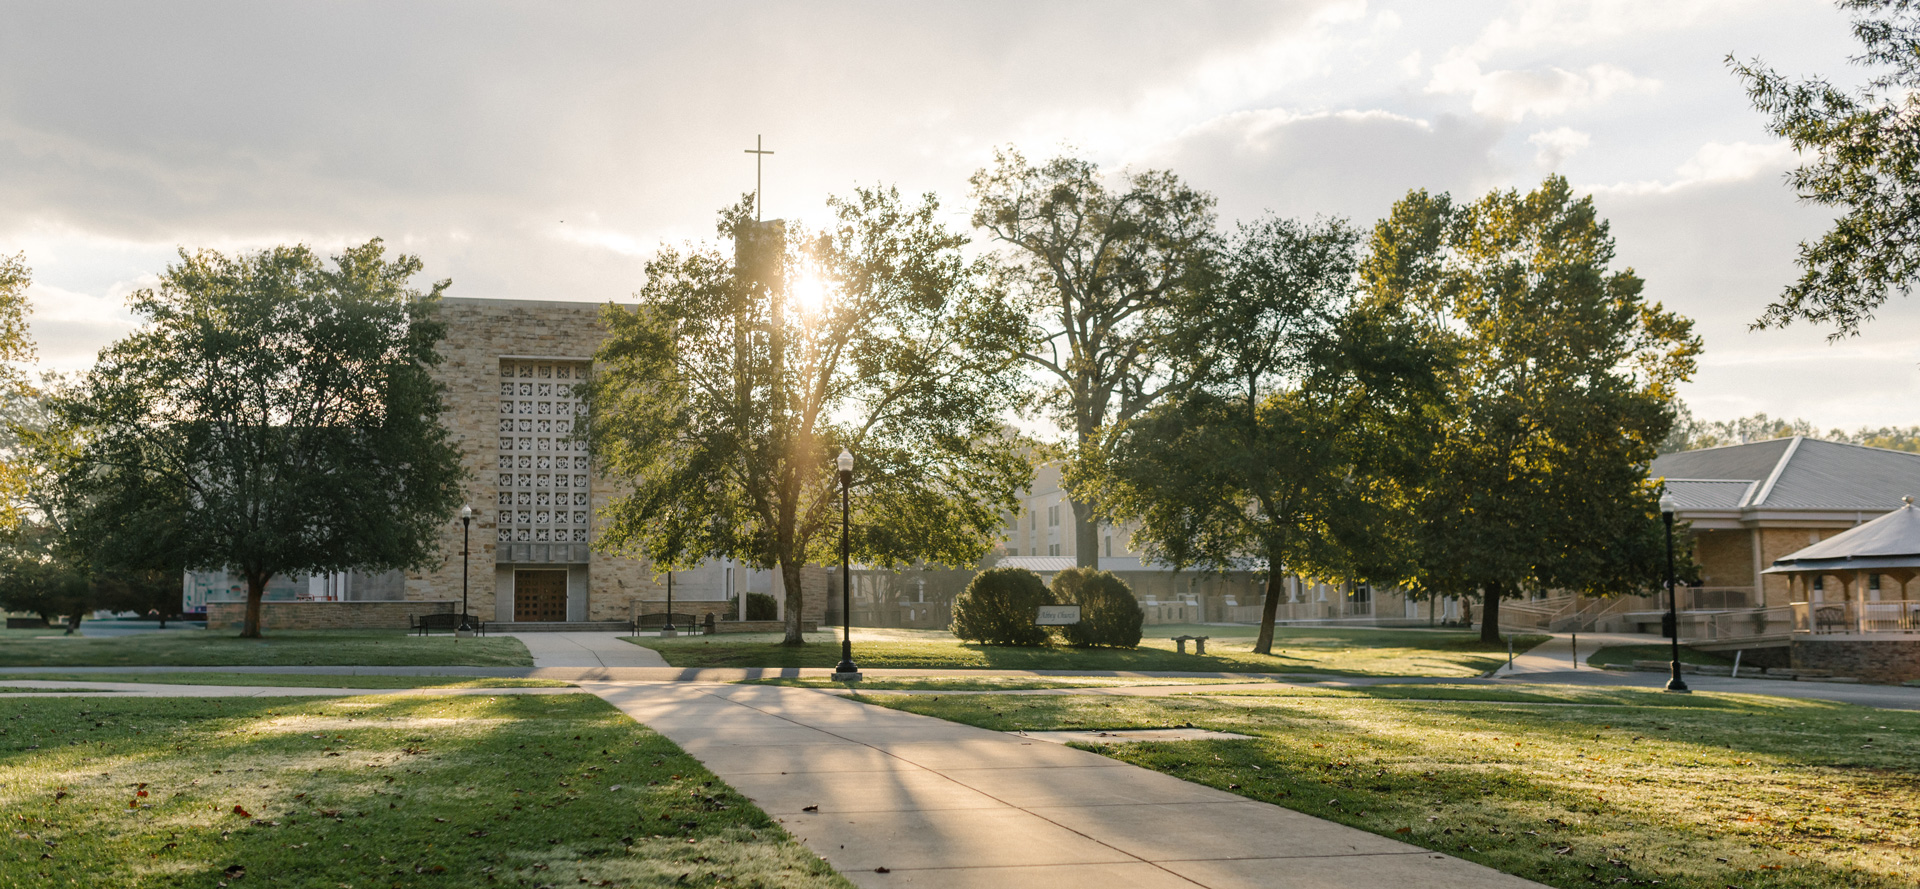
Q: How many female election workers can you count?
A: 0